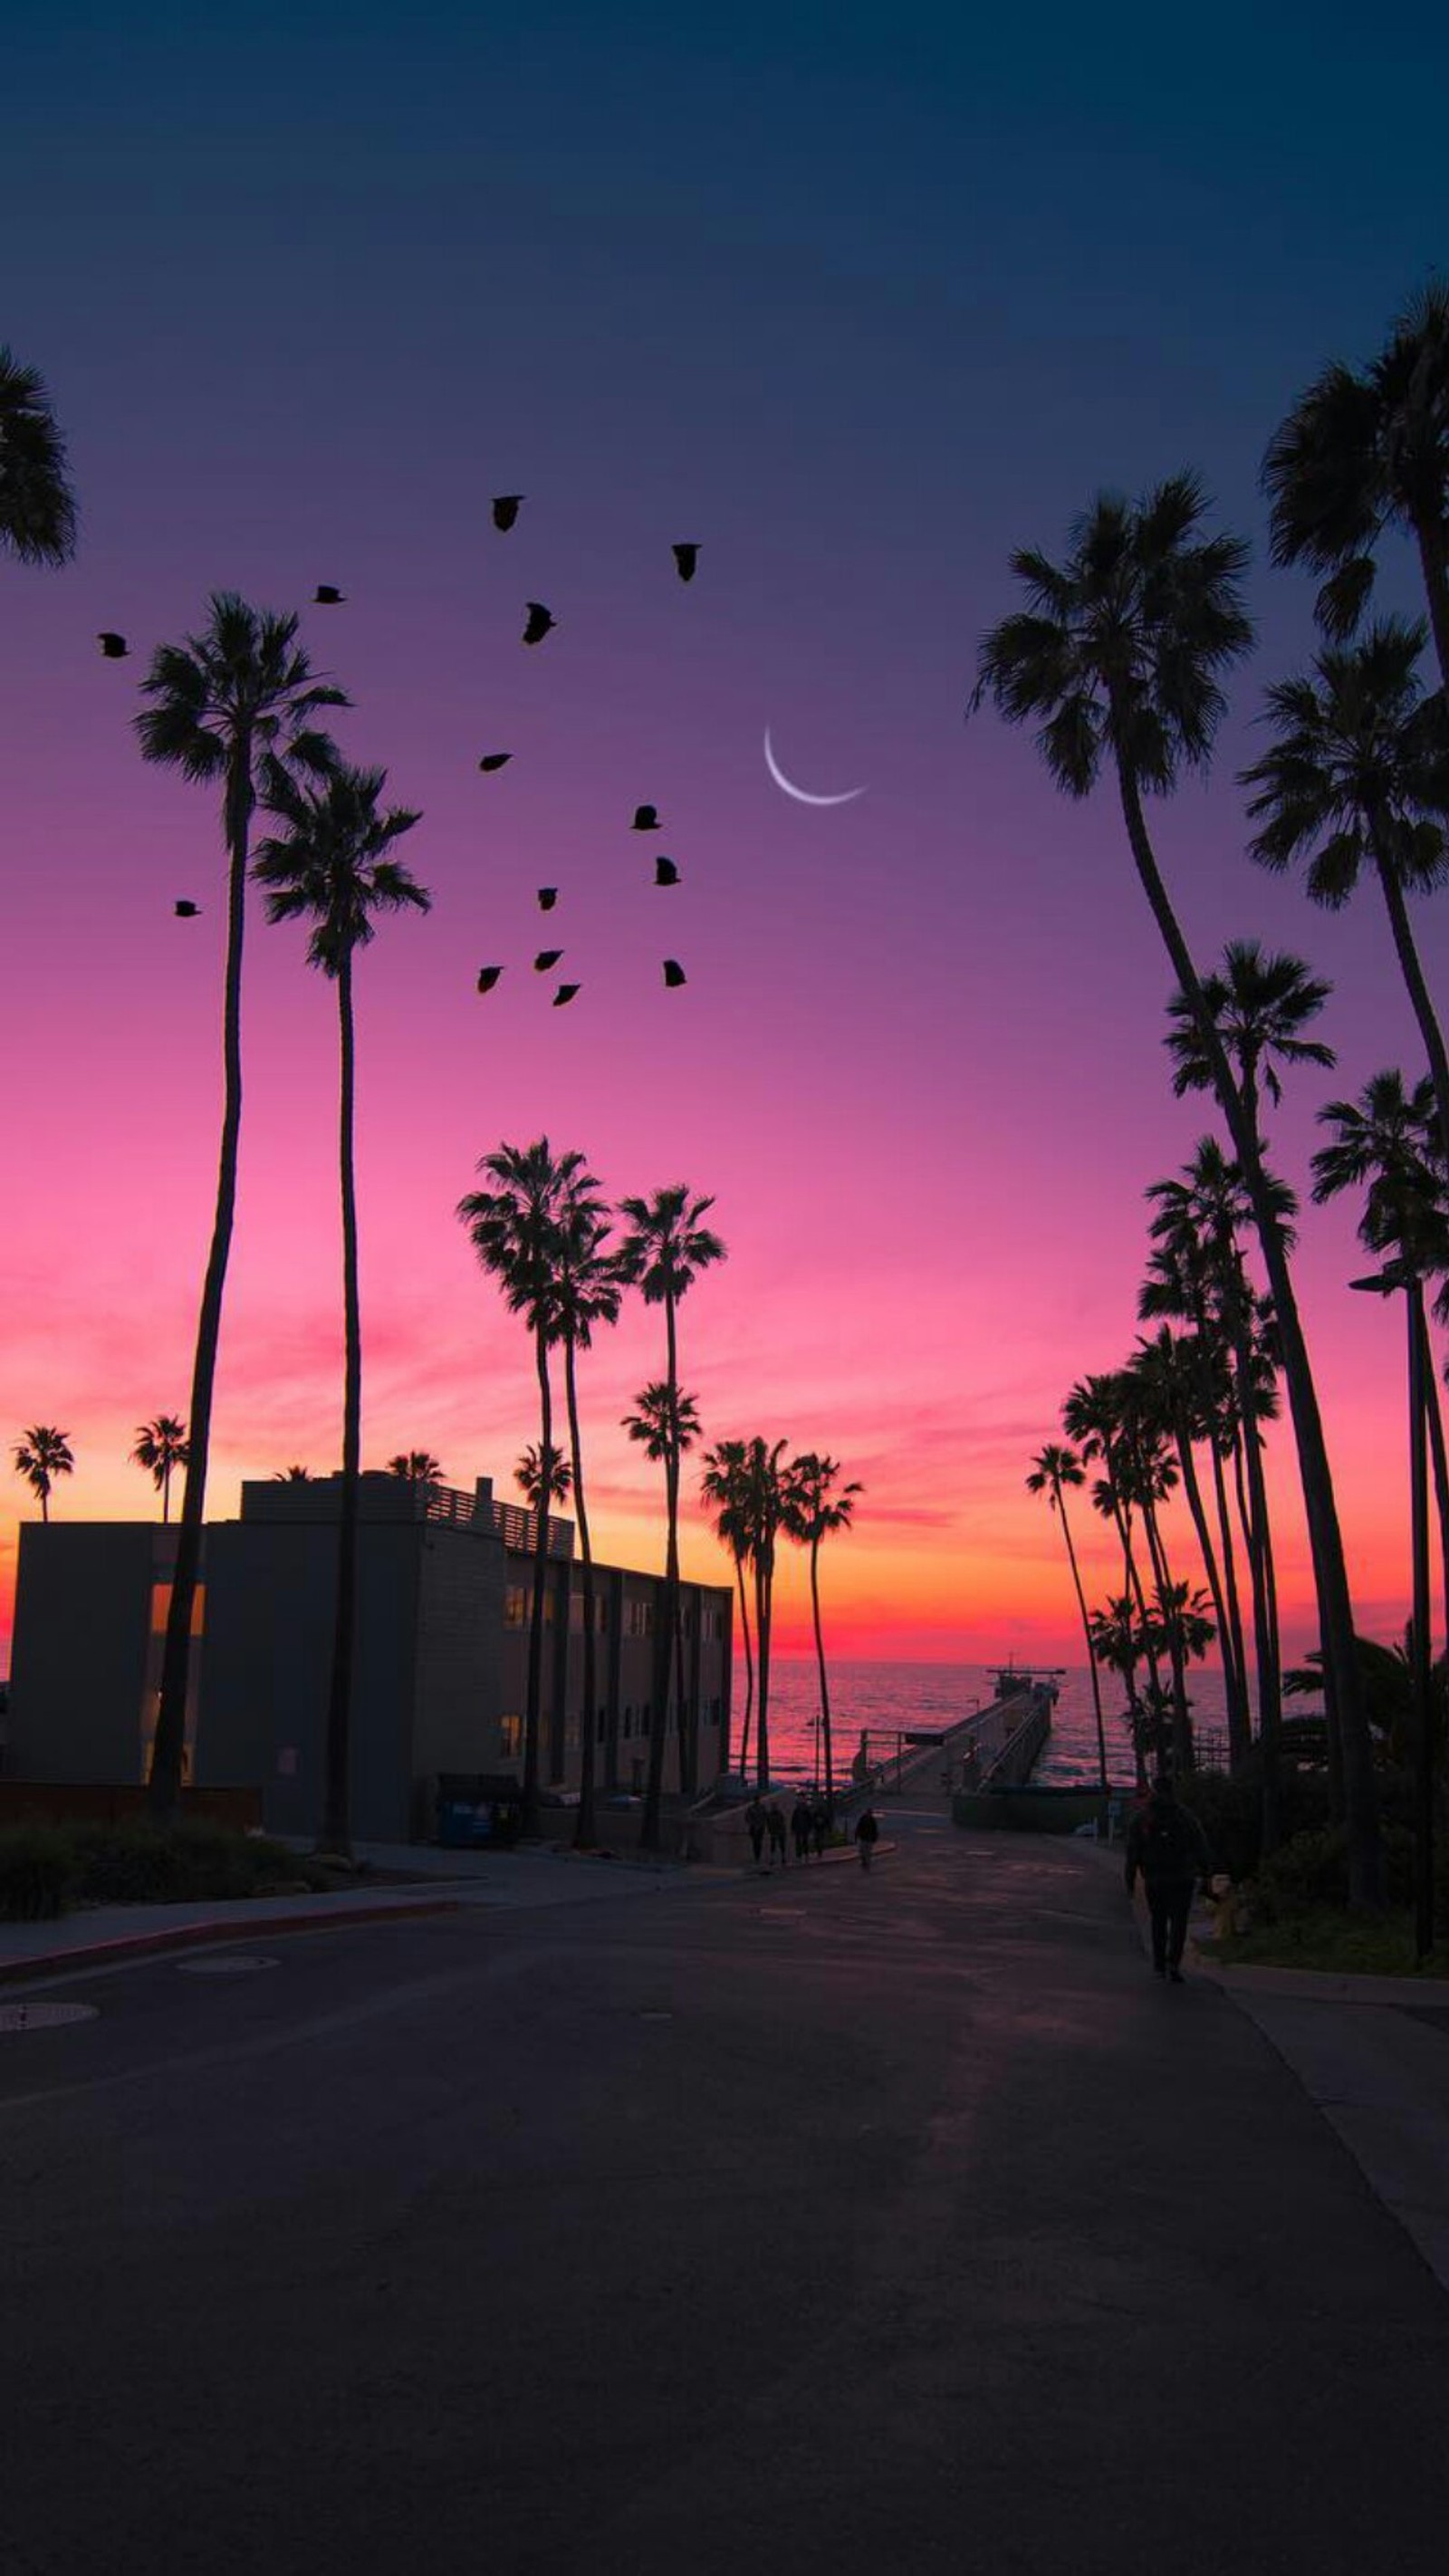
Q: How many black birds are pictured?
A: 14